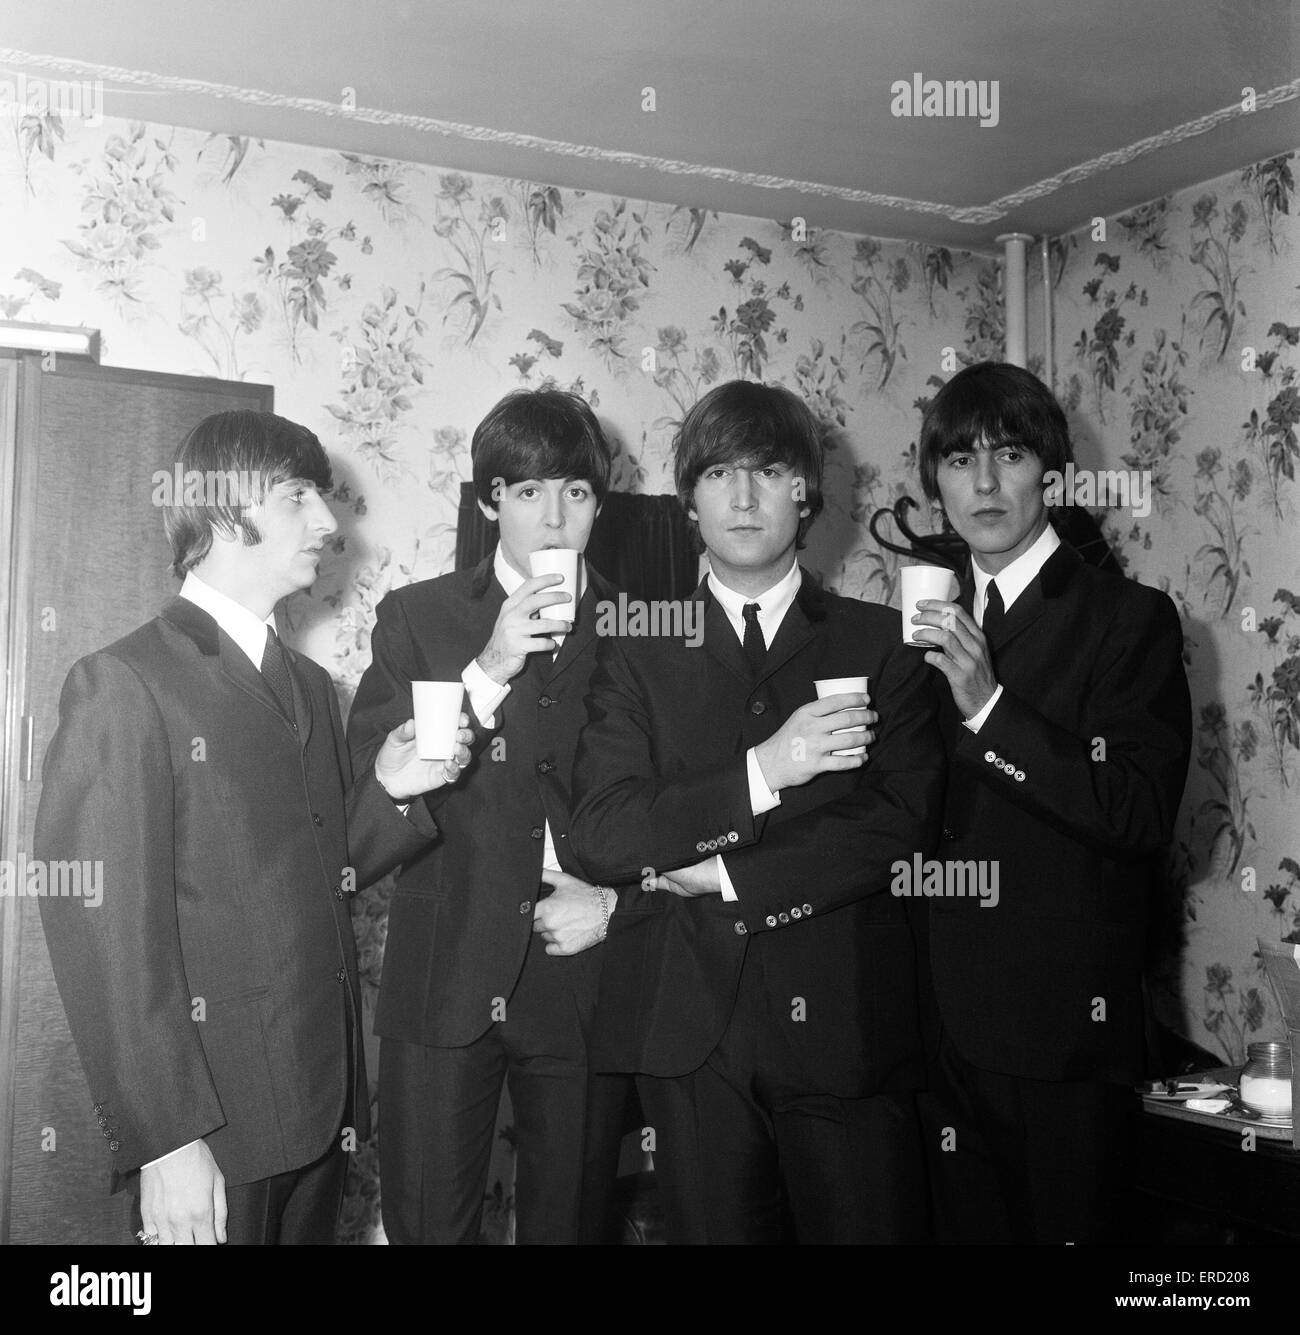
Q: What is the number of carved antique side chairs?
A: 0